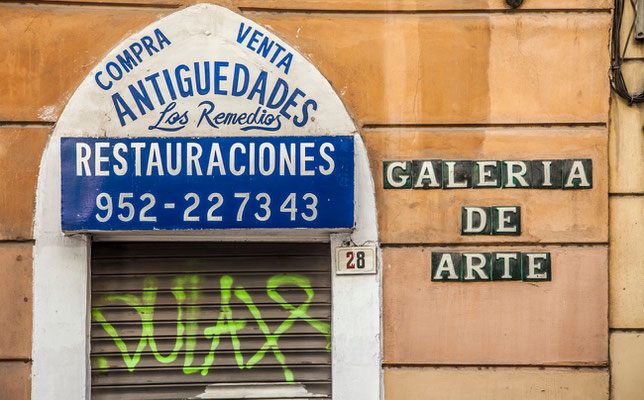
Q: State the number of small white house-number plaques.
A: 1